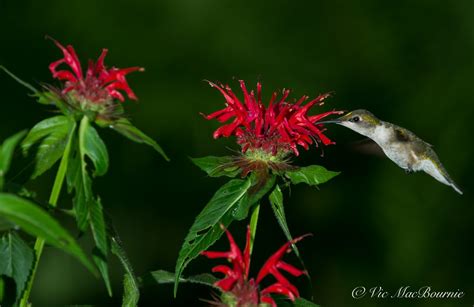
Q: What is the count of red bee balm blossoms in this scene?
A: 3